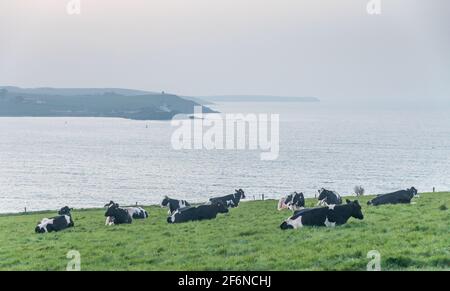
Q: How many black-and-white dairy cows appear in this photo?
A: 10